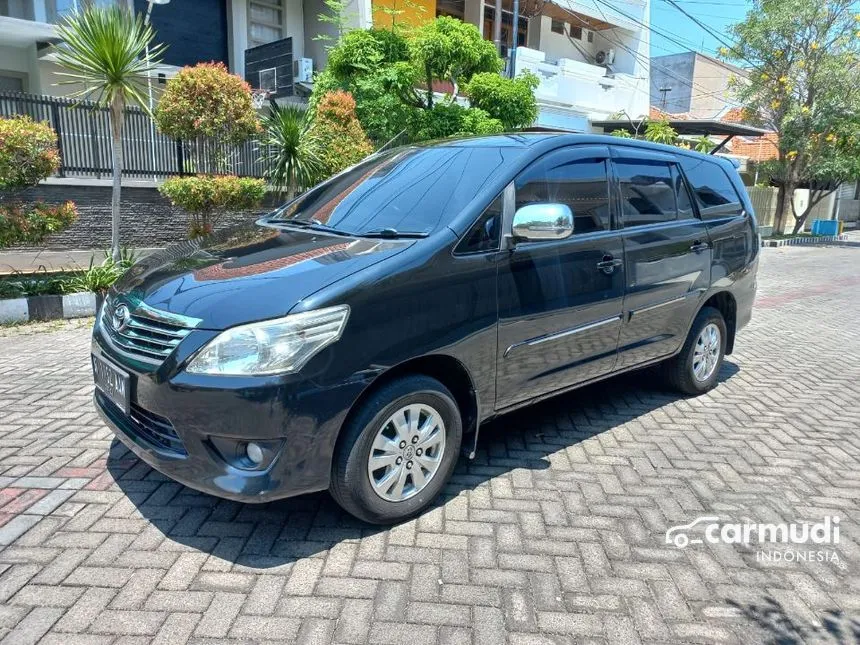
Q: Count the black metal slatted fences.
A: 1